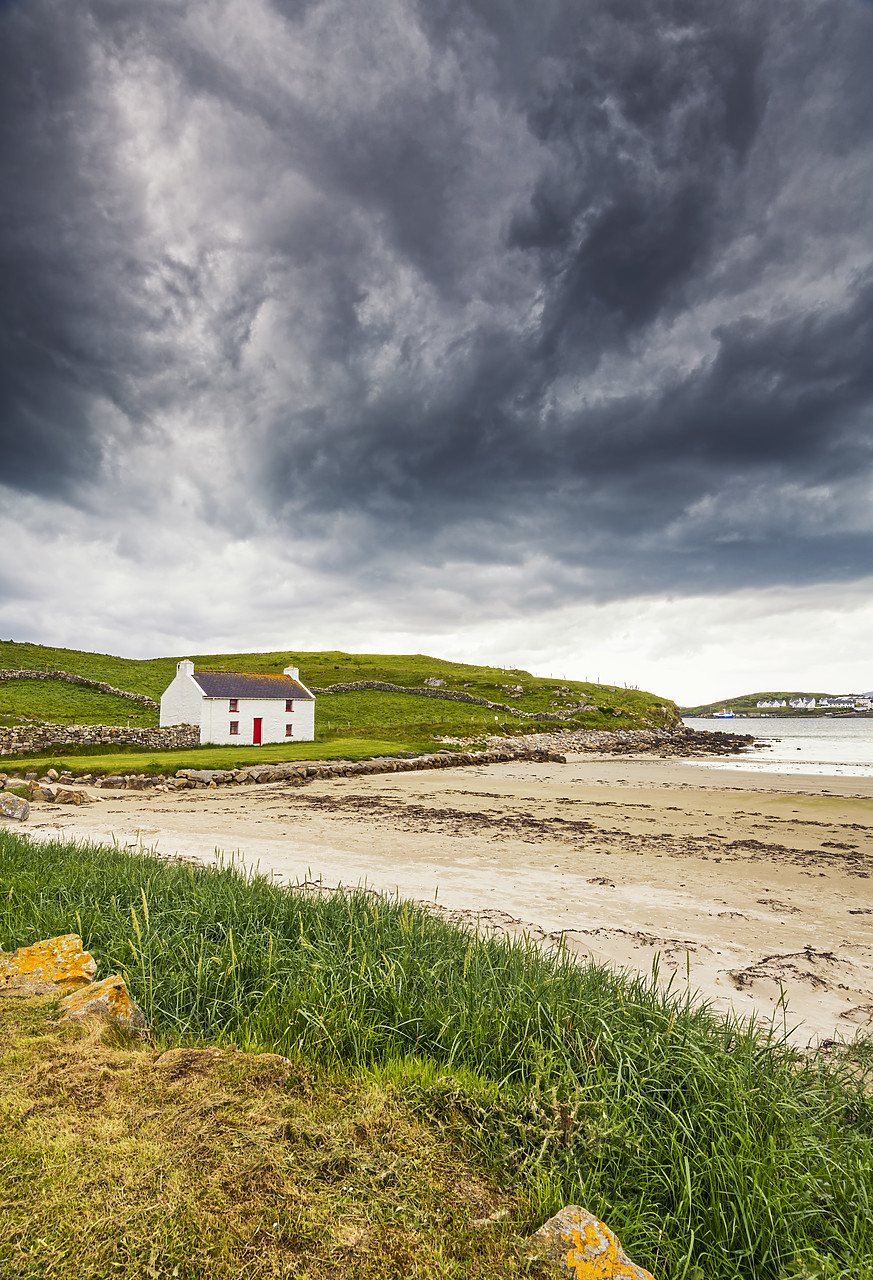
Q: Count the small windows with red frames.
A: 4